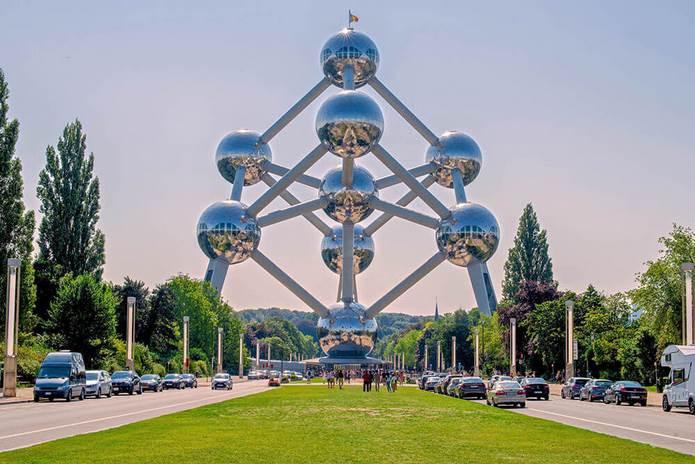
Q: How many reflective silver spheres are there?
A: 9